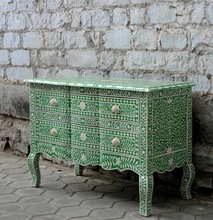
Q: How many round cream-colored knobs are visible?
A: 4